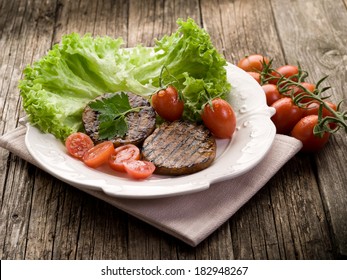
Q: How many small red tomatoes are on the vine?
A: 8